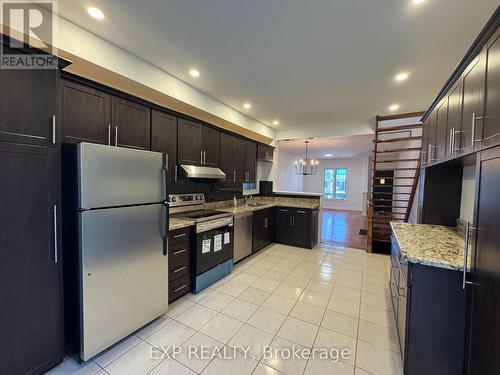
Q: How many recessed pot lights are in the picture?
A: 7